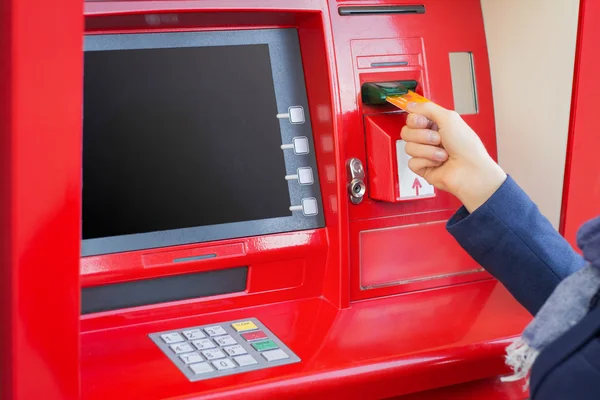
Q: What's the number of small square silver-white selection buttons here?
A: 4